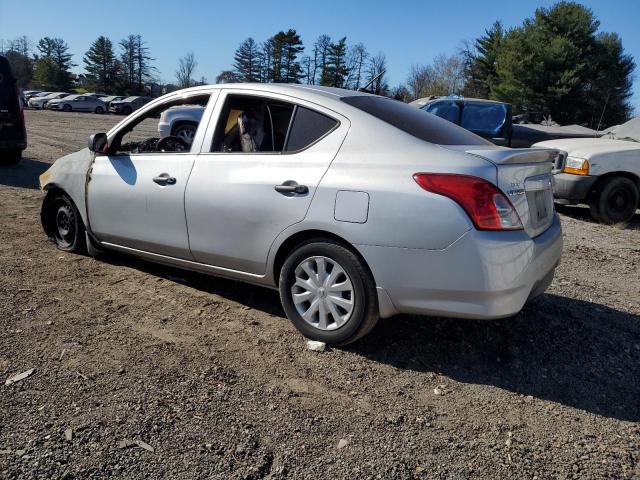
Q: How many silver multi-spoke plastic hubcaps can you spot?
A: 1